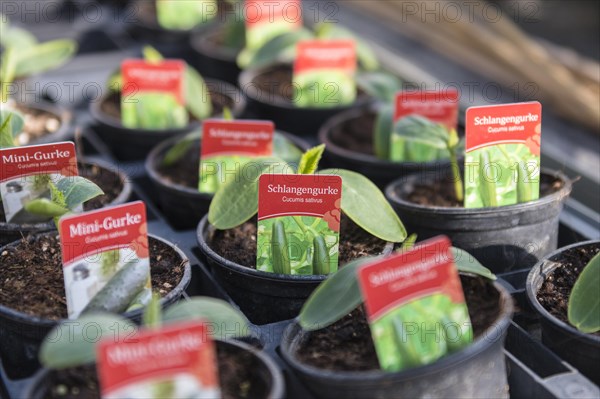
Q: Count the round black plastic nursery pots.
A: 14